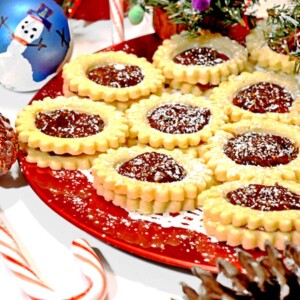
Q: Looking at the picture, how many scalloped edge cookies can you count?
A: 9